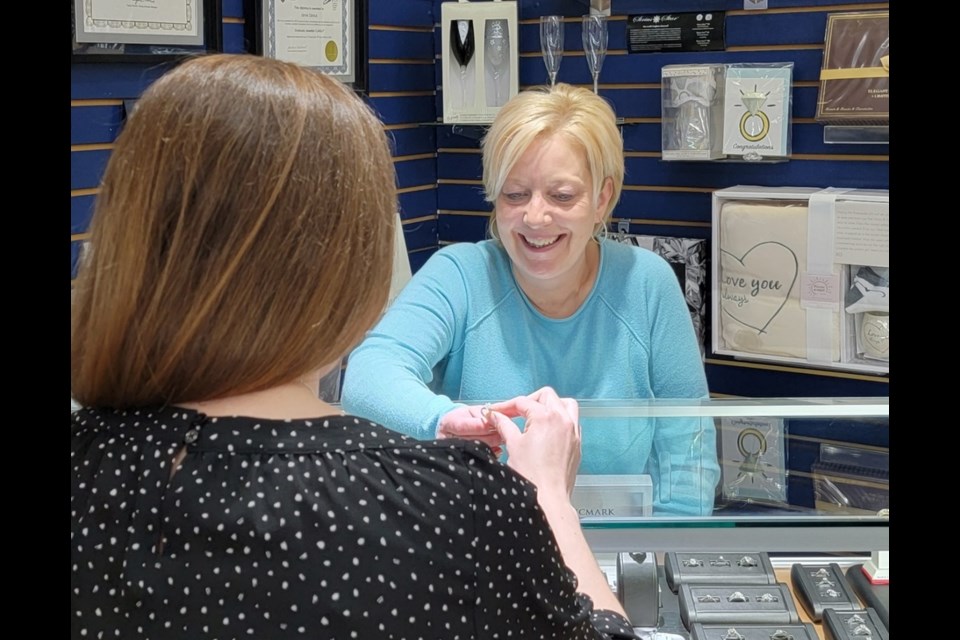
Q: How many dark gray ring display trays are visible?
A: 5